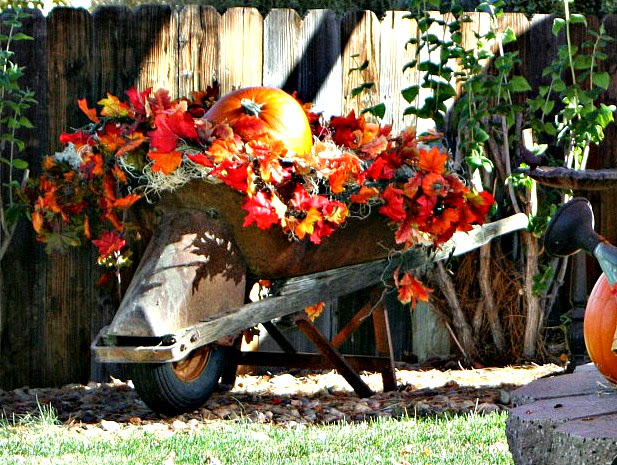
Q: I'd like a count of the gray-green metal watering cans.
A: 1